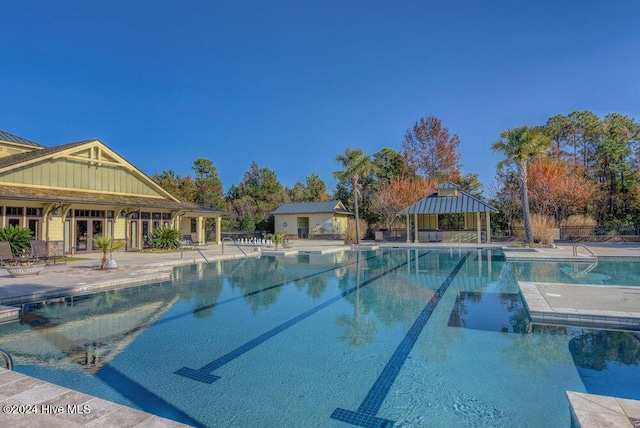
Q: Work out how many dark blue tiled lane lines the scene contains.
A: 3